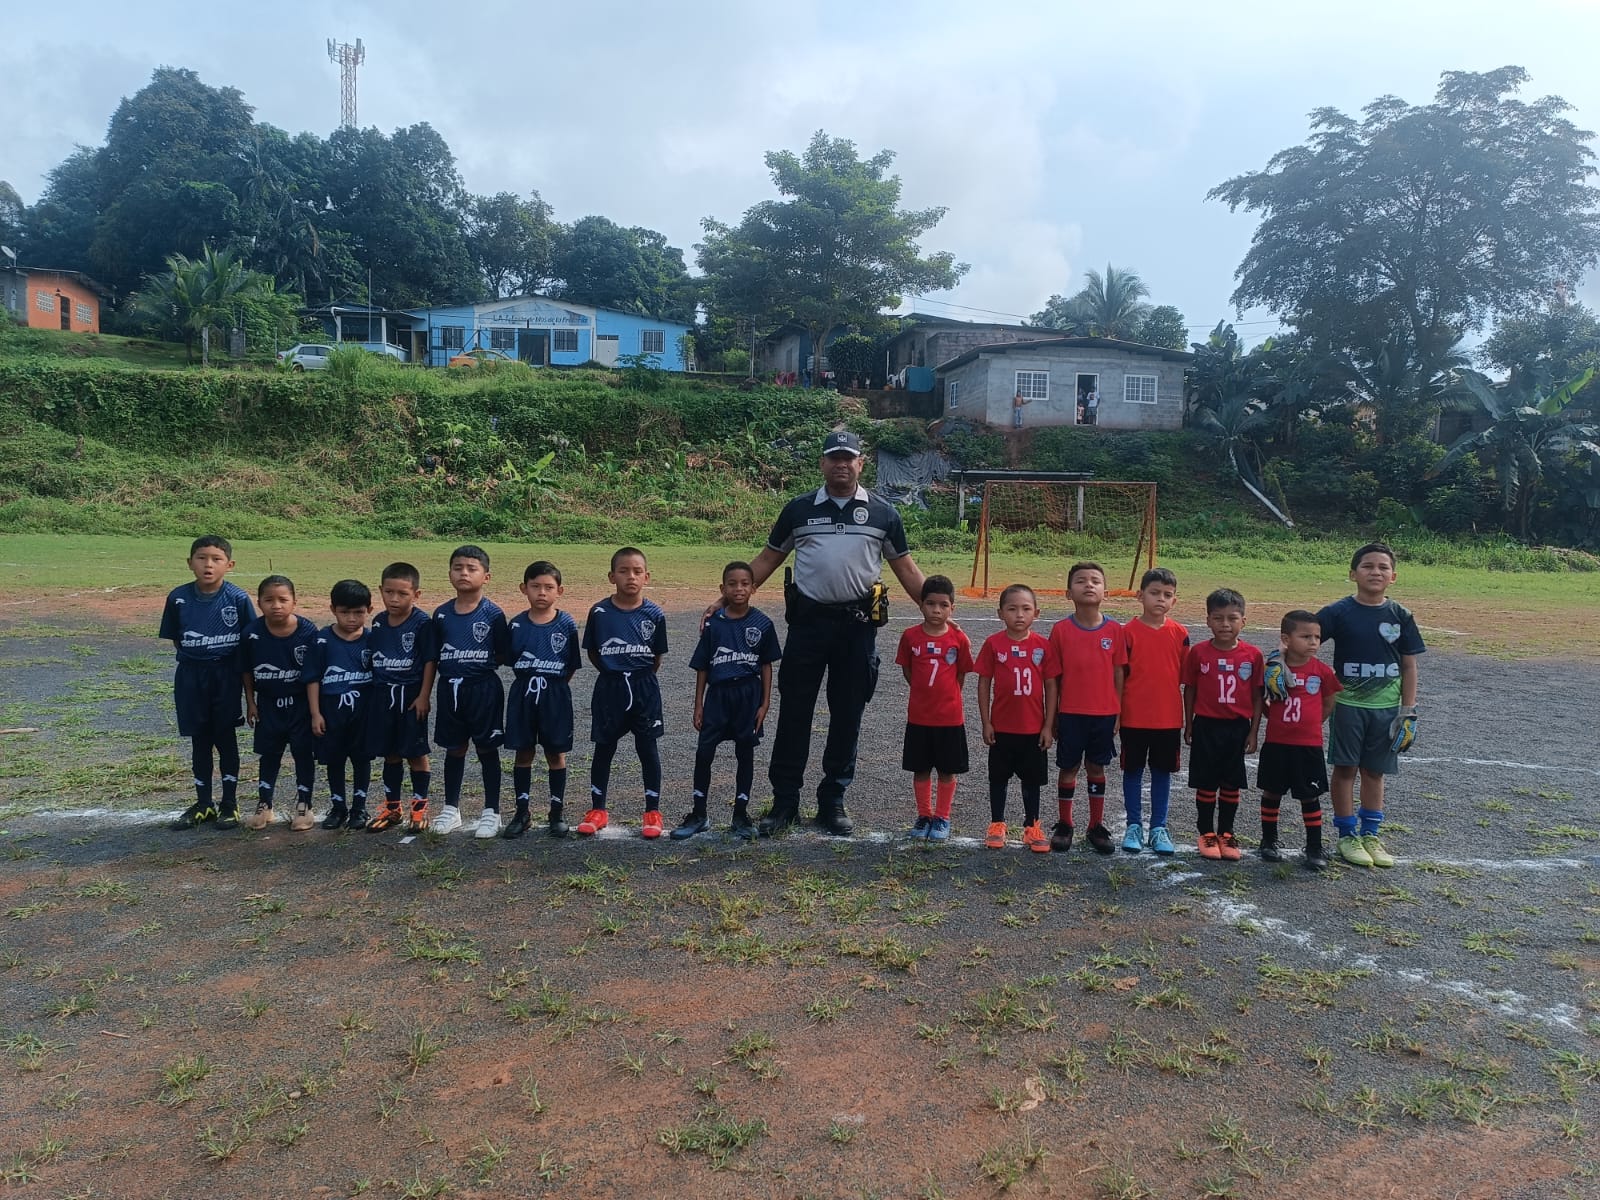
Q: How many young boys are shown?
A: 15